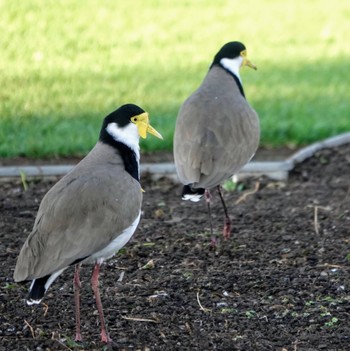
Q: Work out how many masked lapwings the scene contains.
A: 2